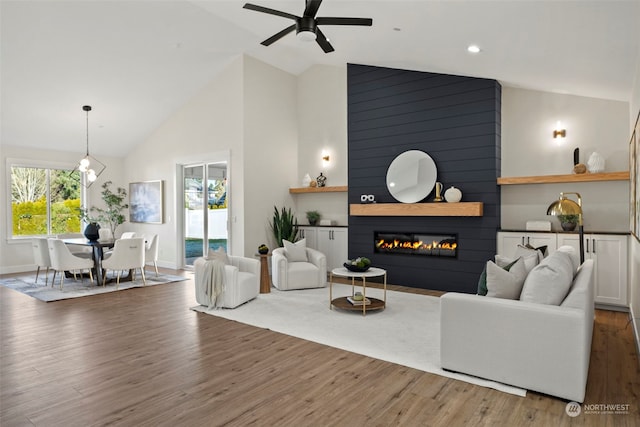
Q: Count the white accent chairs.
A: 2